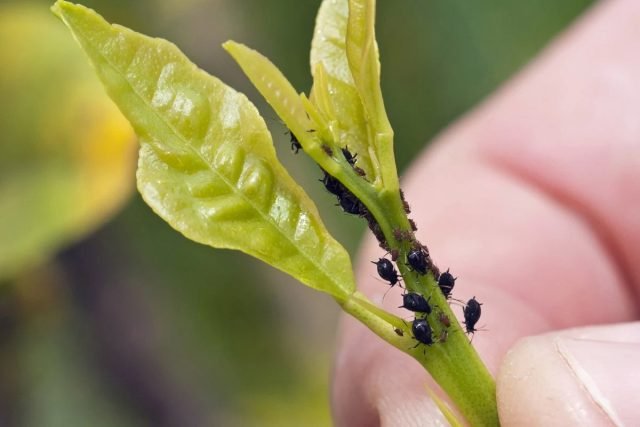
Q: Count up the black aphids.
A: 10